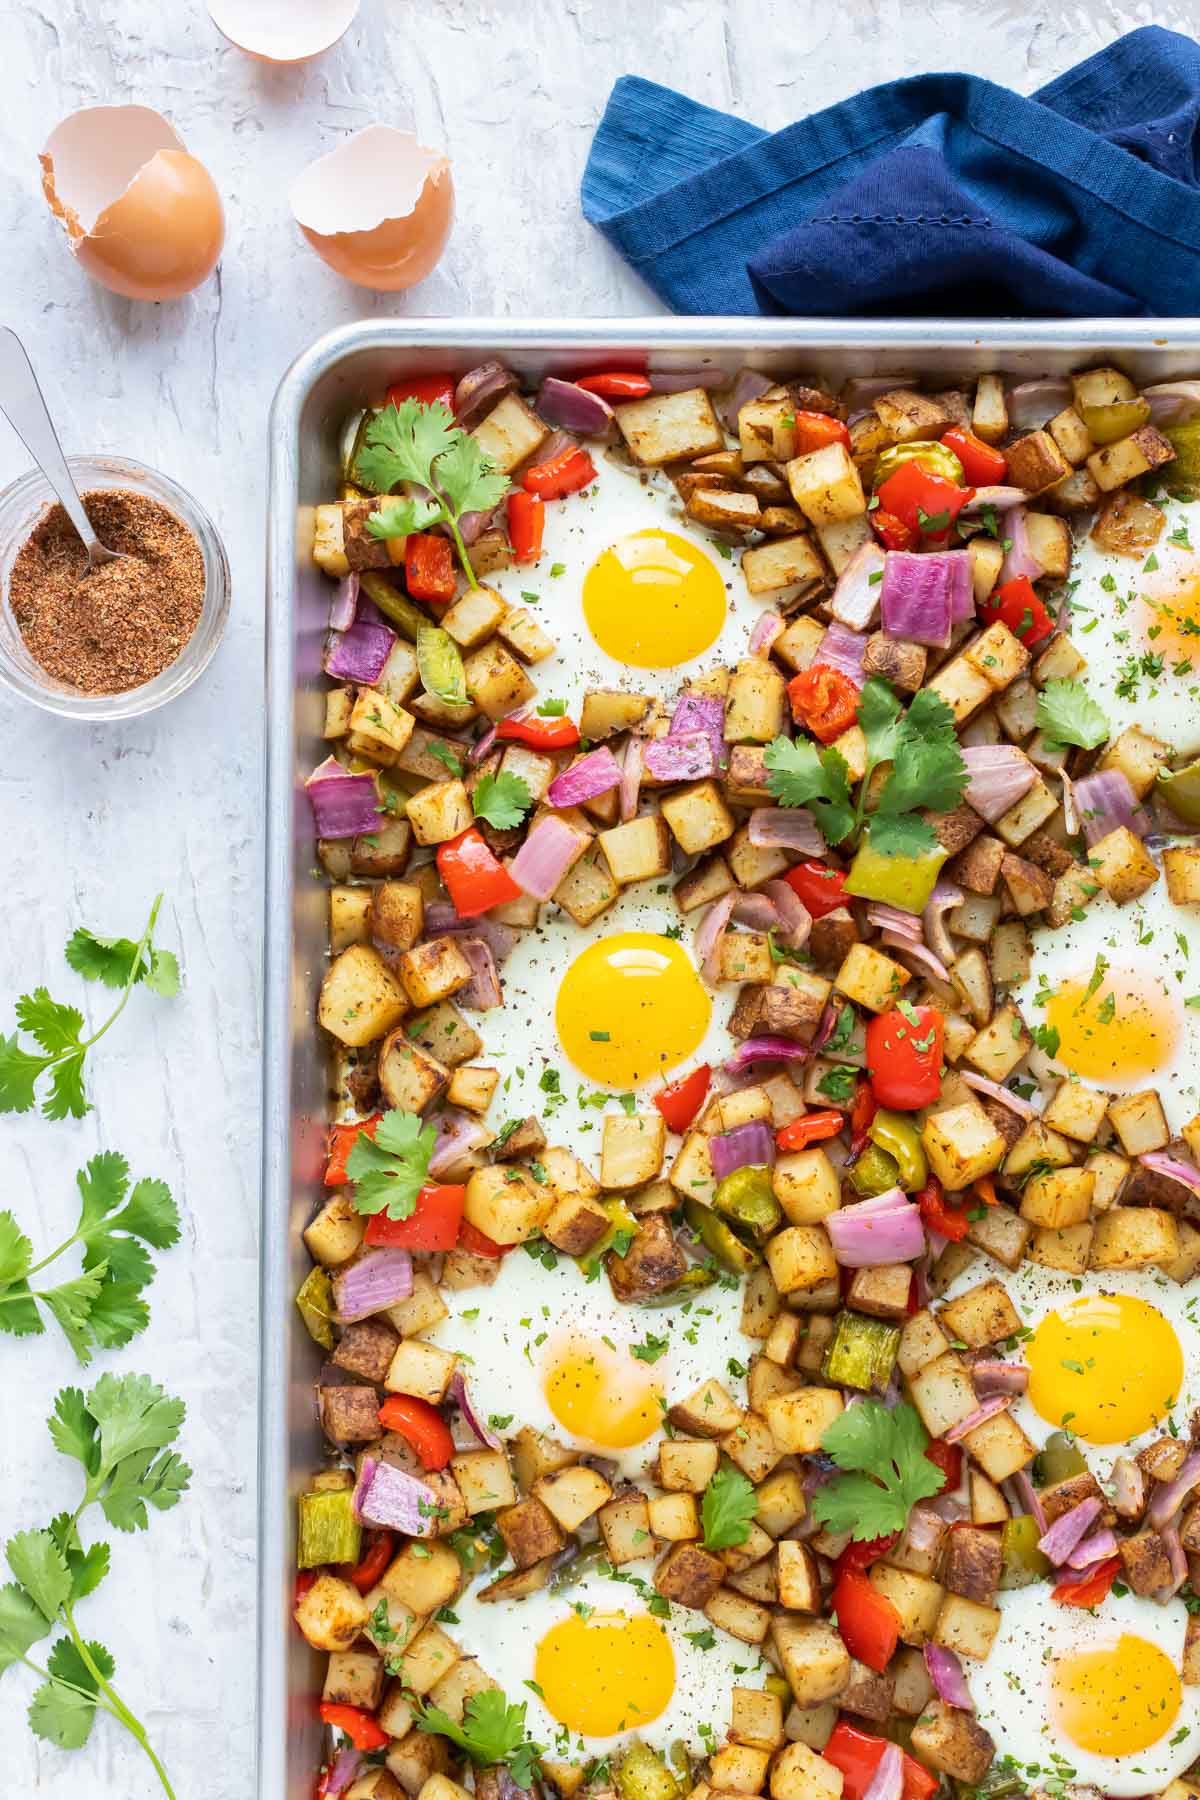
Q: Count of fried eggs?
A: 8